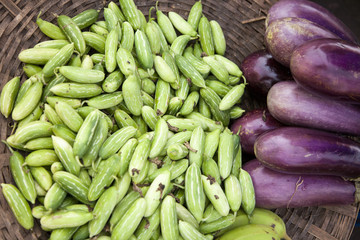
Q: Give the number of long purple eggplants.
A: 8